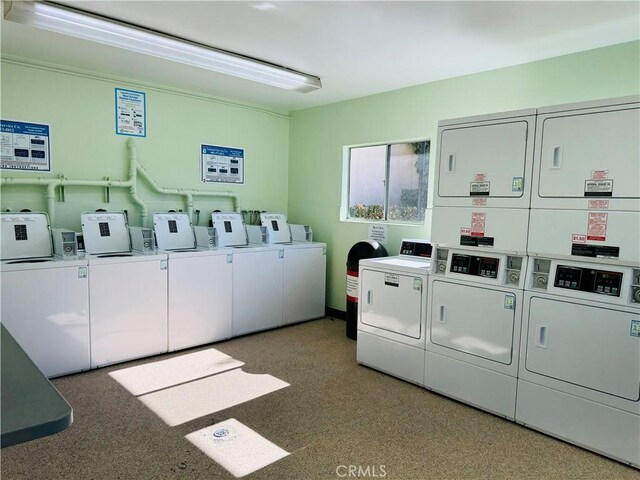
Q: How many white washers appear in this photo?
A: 5